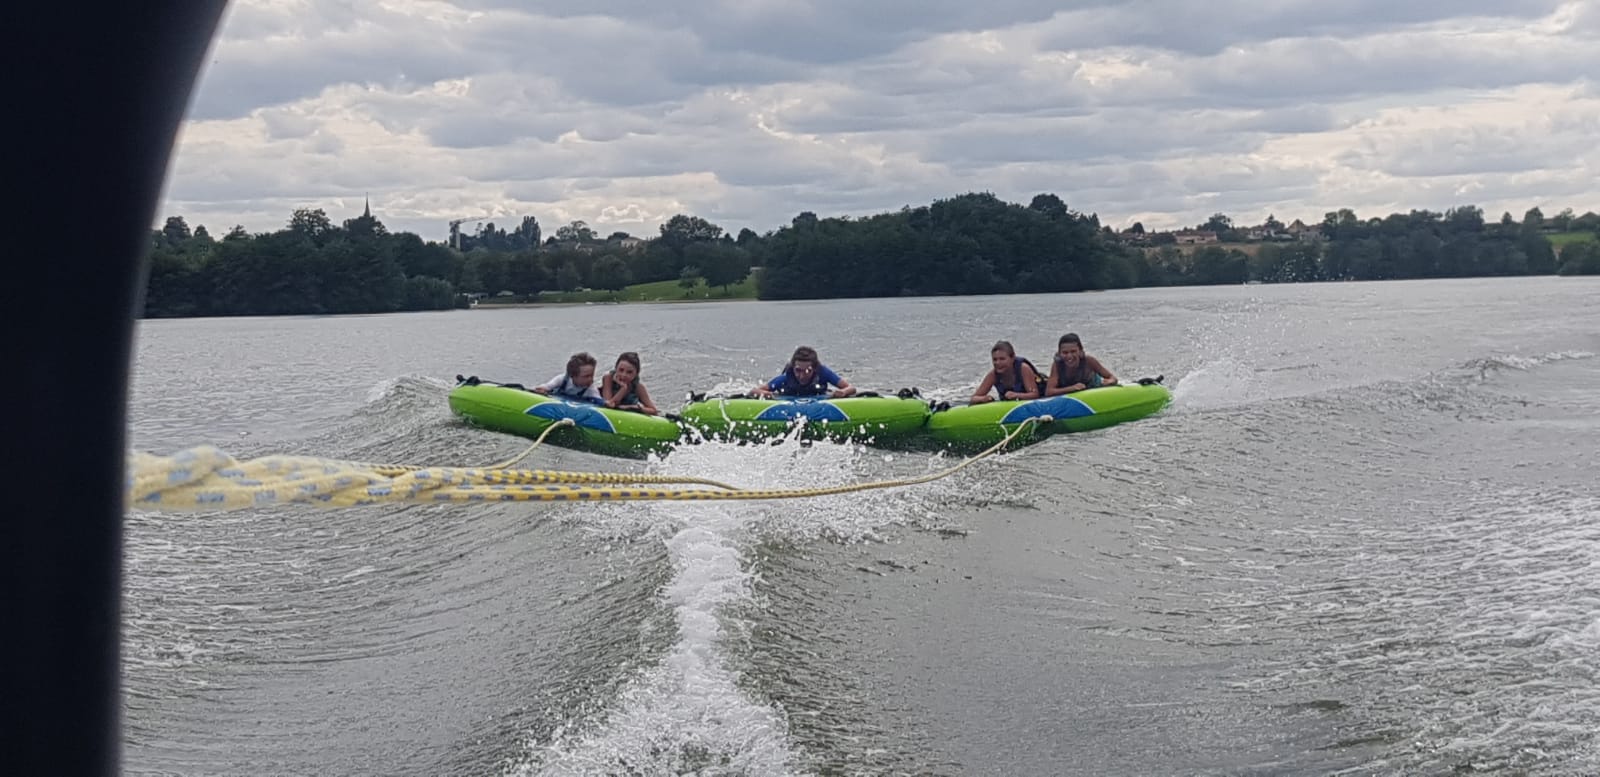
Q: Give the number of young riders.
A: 5